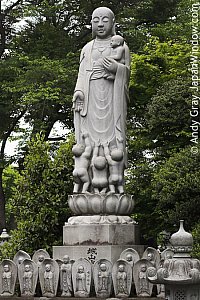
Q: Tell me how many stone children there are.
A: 4